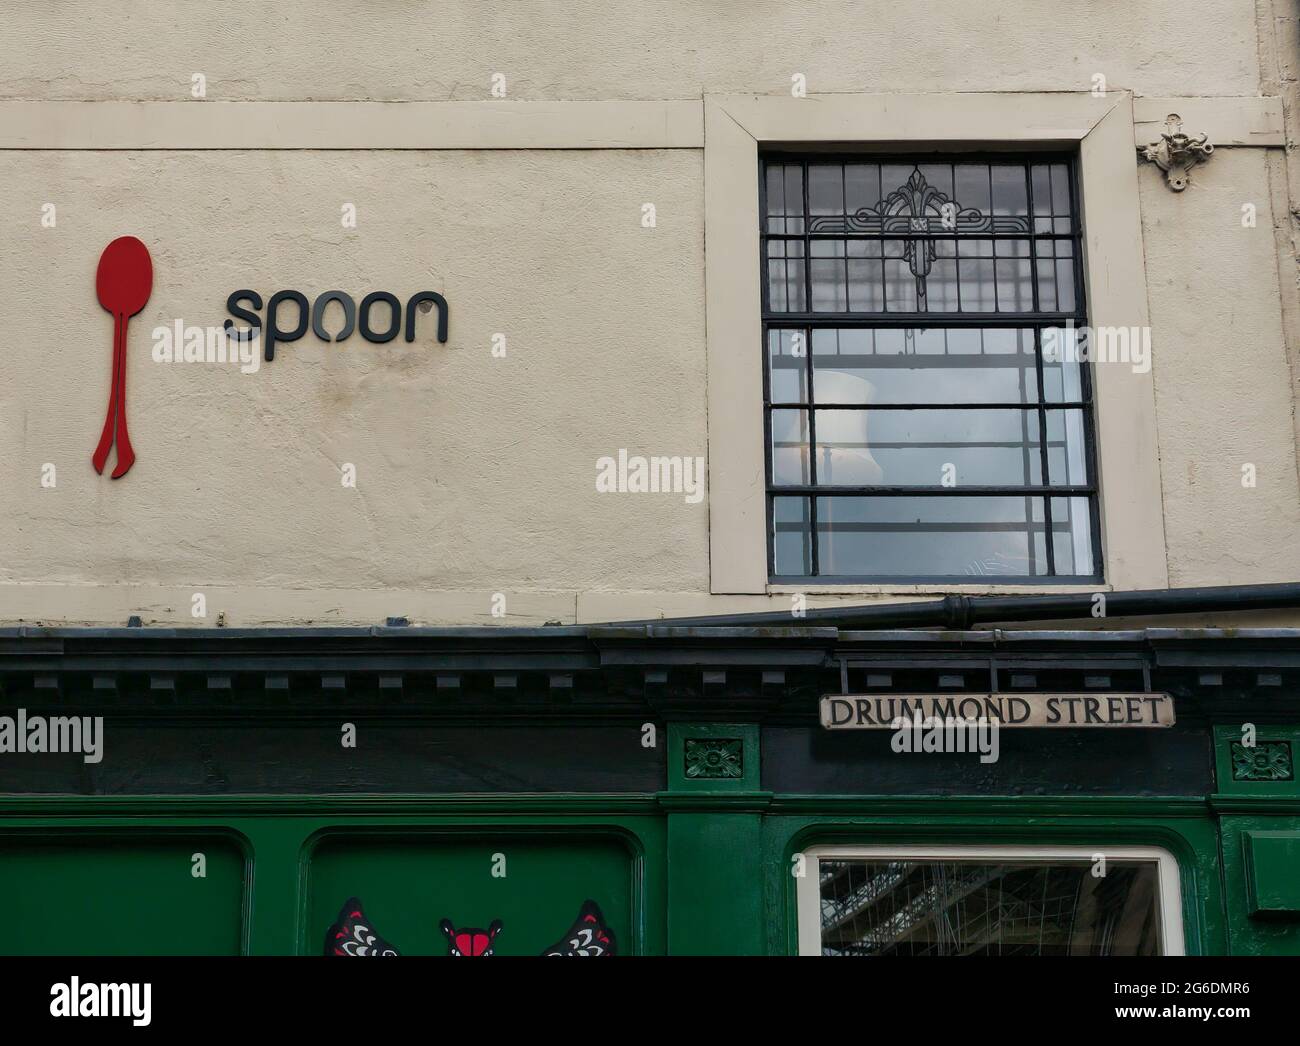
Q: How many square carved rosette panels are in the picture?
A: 2